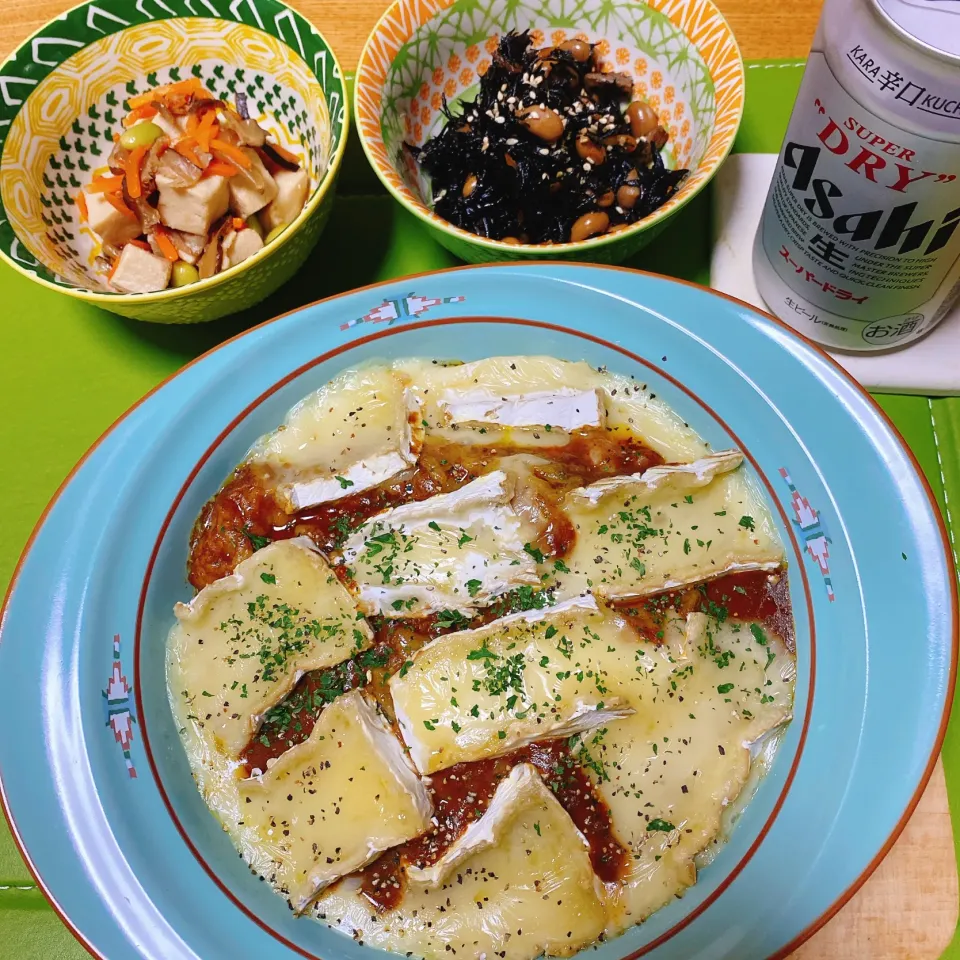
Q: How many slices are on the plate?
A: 9